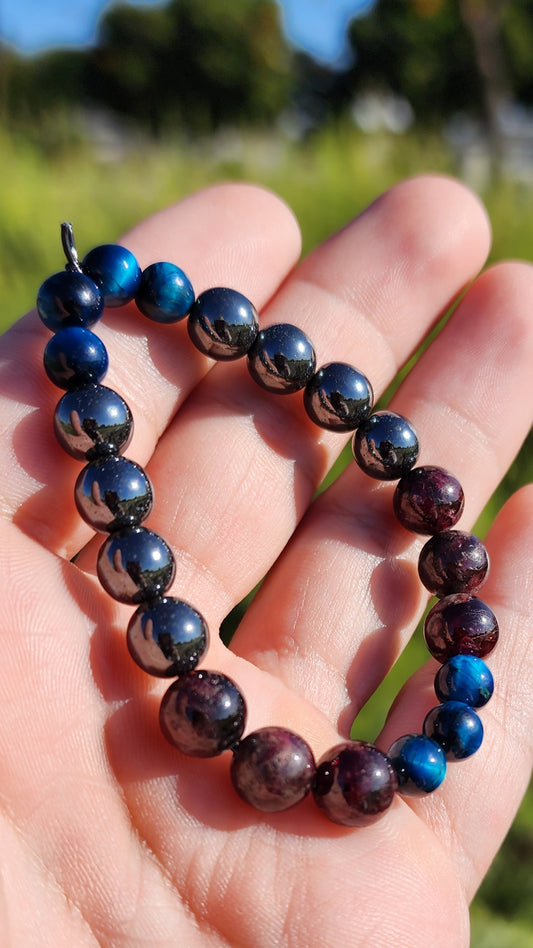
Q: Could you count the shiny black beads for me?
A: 8